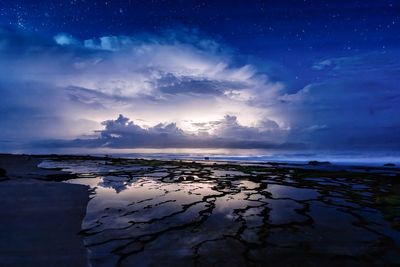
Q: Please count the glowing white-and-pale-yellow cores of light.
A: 1